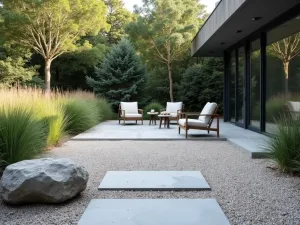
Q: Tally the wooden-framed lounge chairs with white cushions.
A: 3